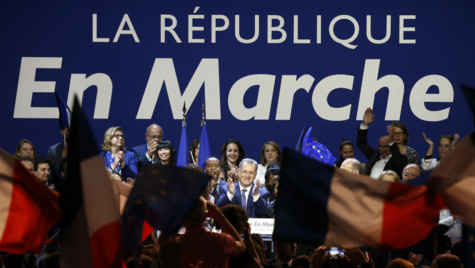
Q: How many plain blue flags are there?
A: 2